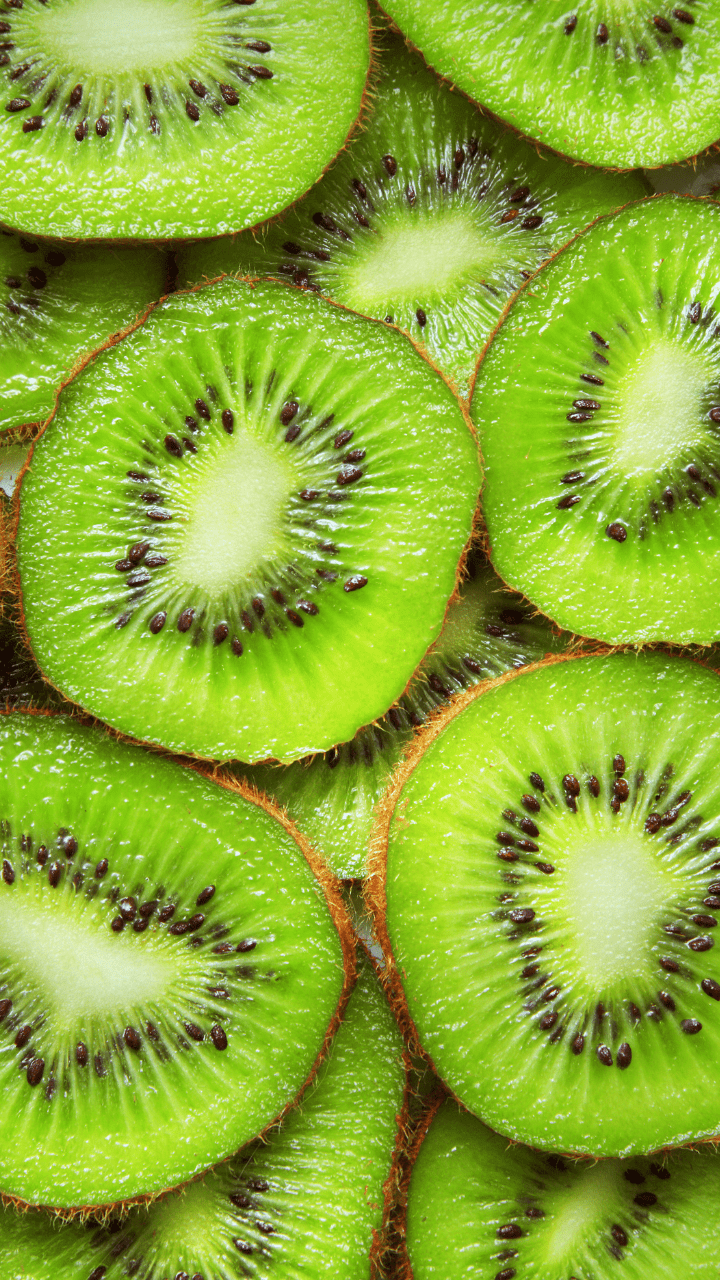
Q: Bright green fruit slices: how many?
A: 11